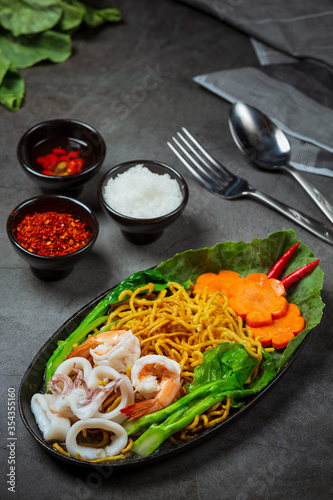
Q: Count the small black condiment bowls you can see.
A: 3